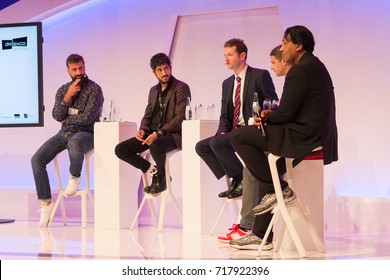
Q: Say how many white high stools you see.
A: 4